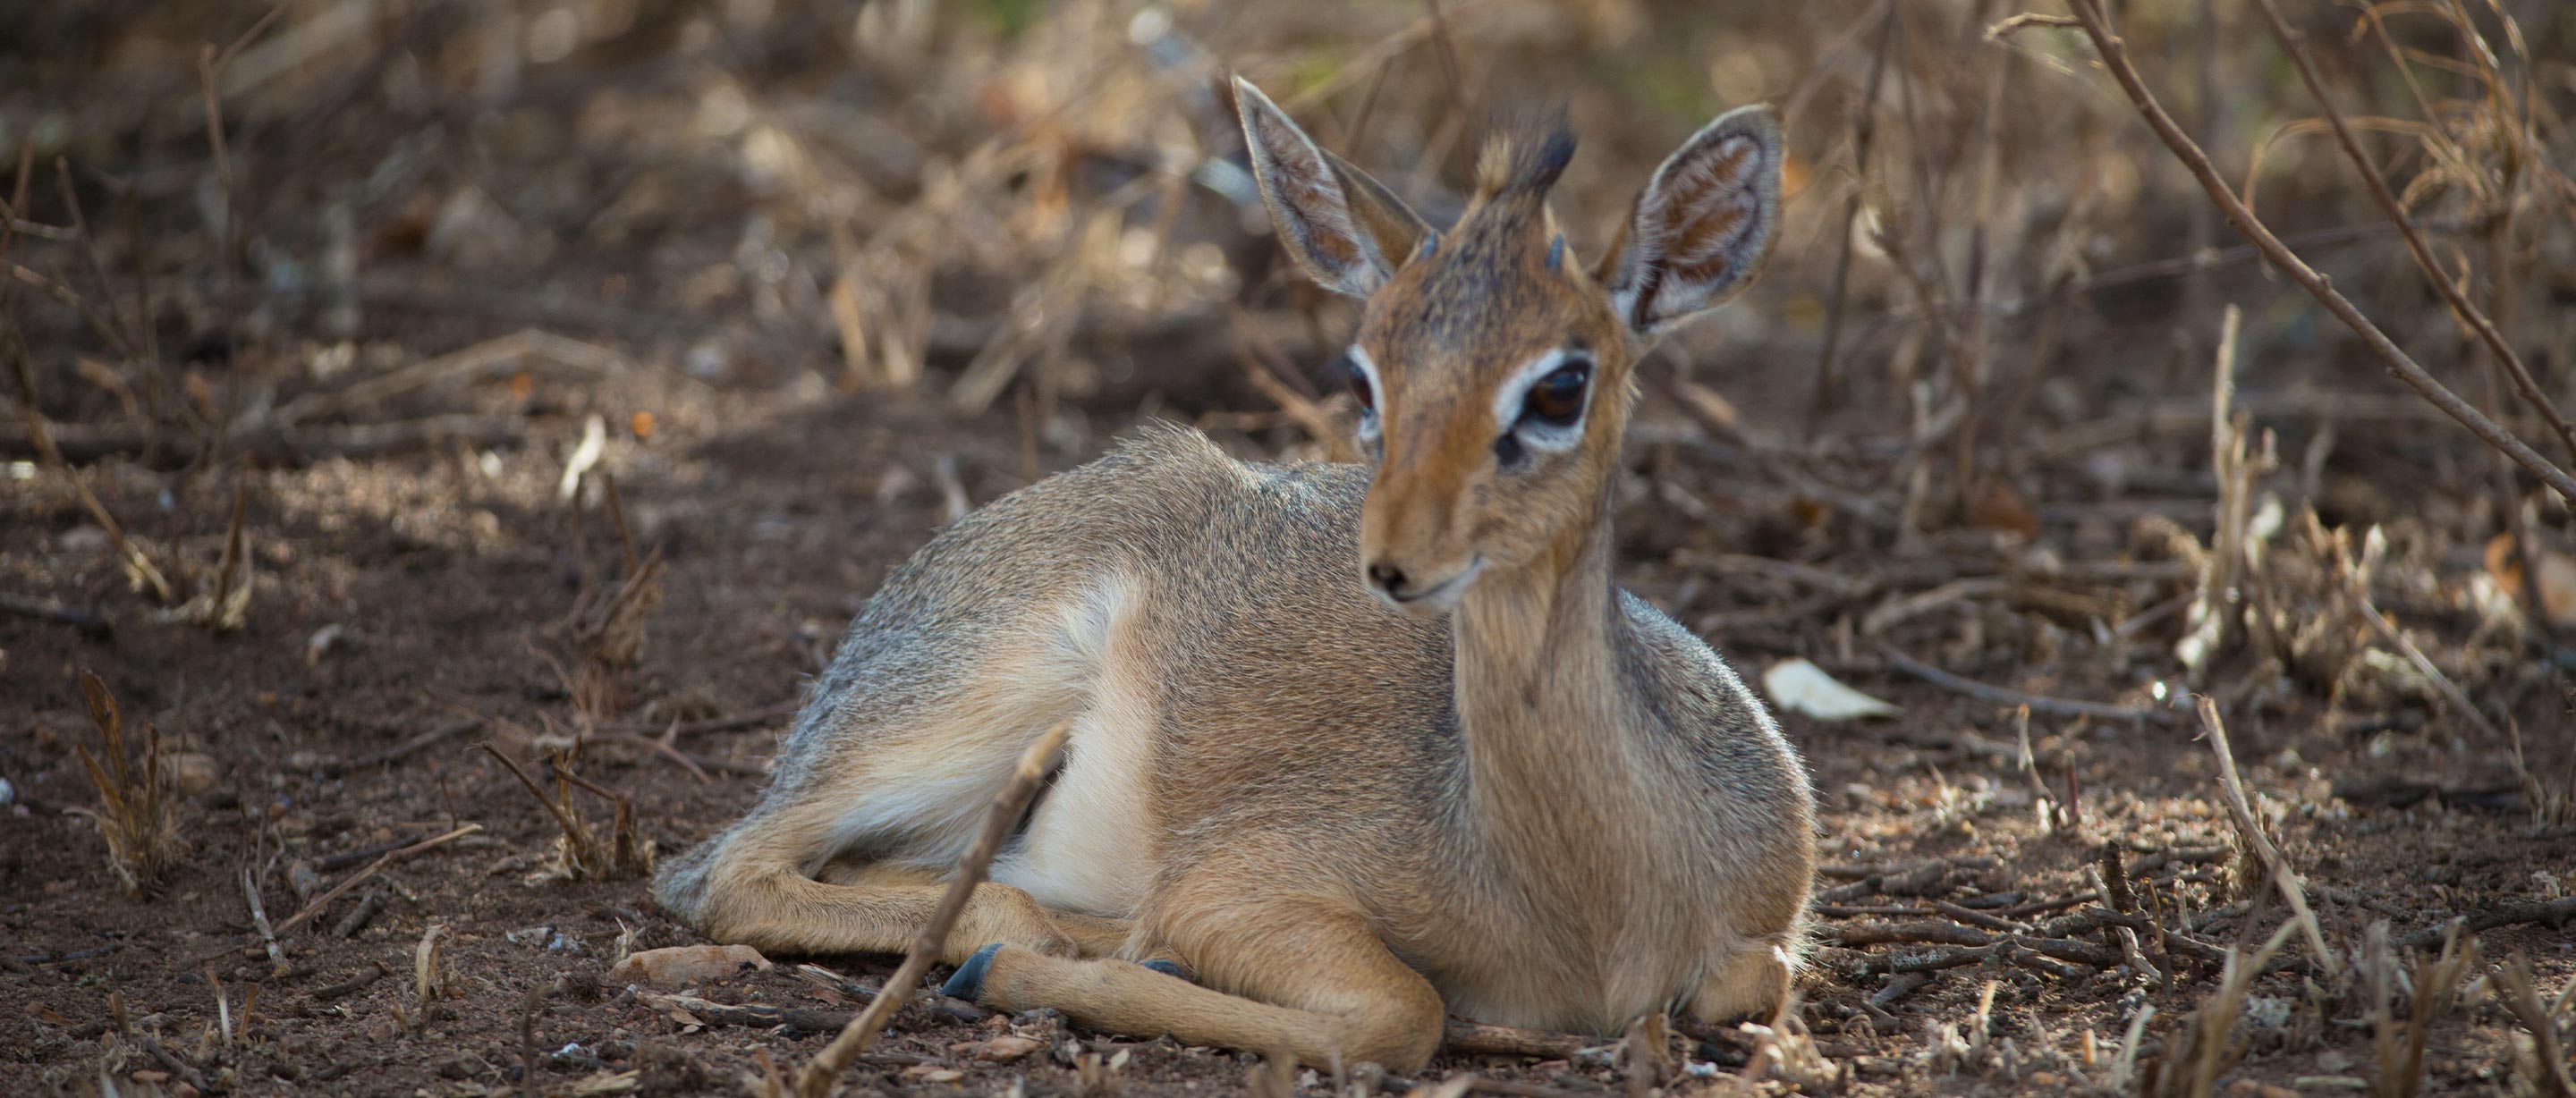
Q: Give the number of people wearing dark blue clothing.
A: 0